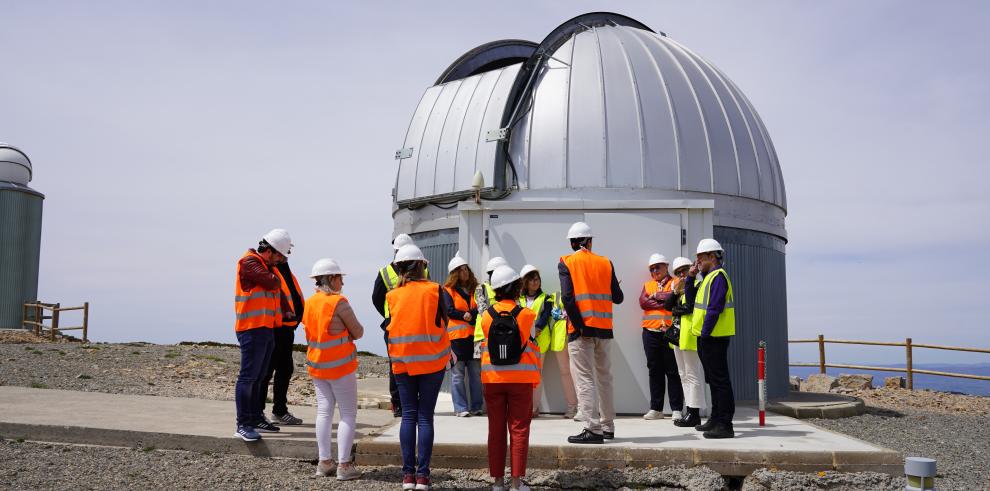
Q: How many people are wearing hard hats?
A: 13